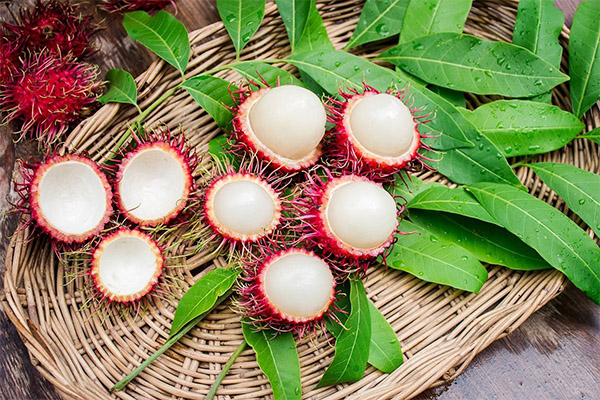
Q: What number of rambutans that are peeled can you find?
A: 5